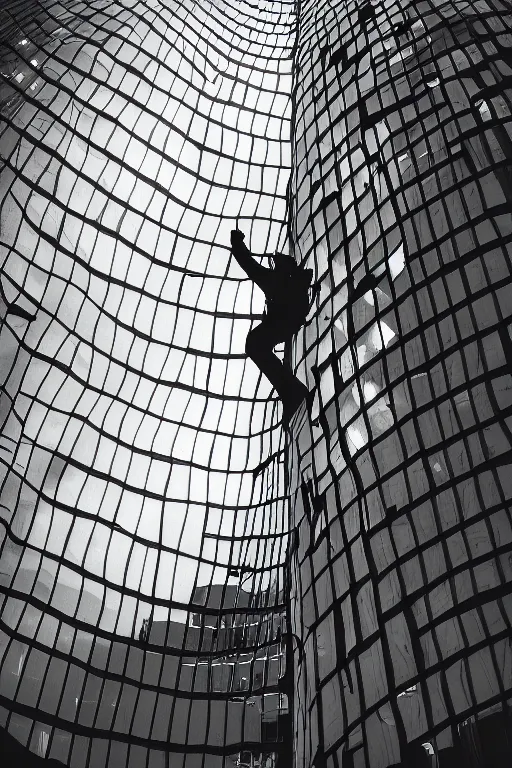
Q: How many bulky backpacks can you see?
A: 1